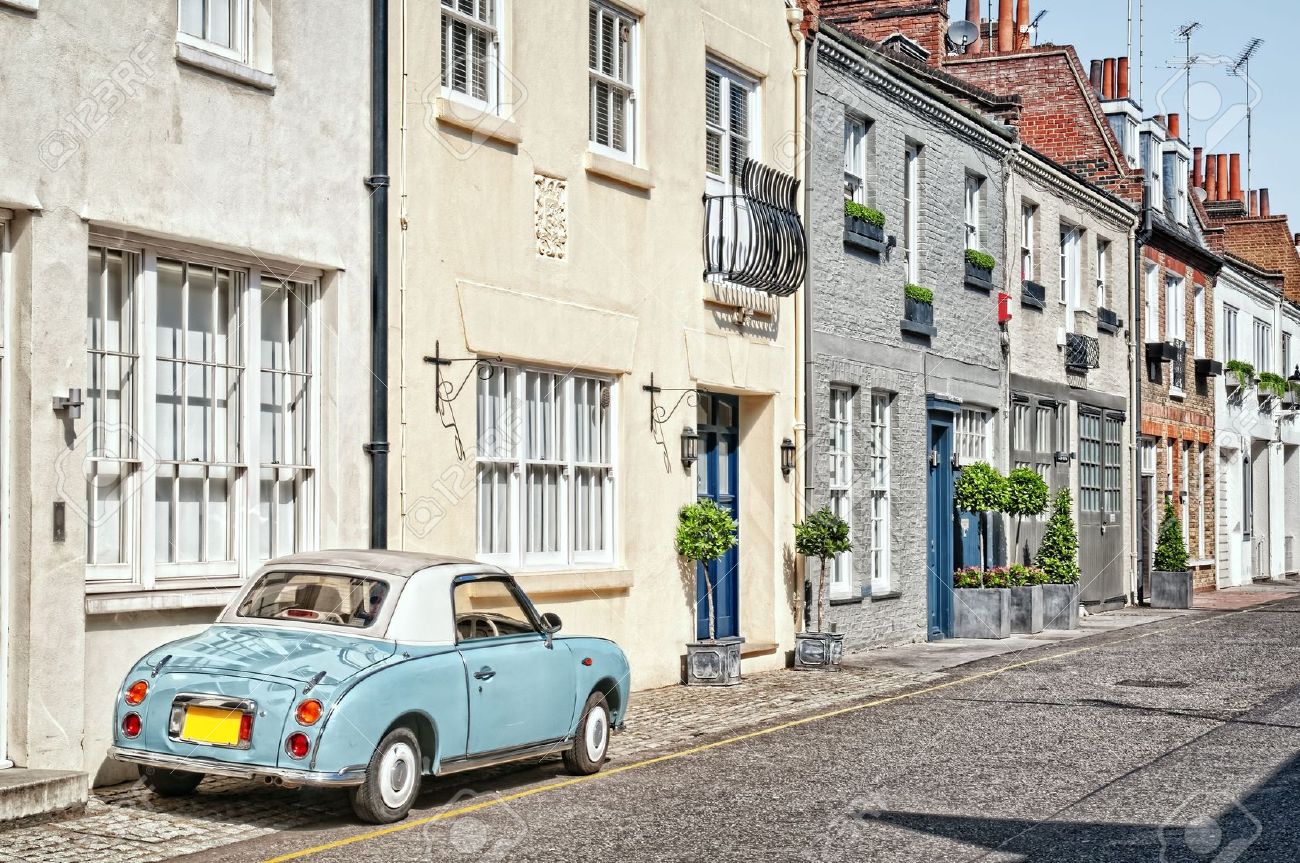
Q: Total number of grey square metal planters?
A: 6